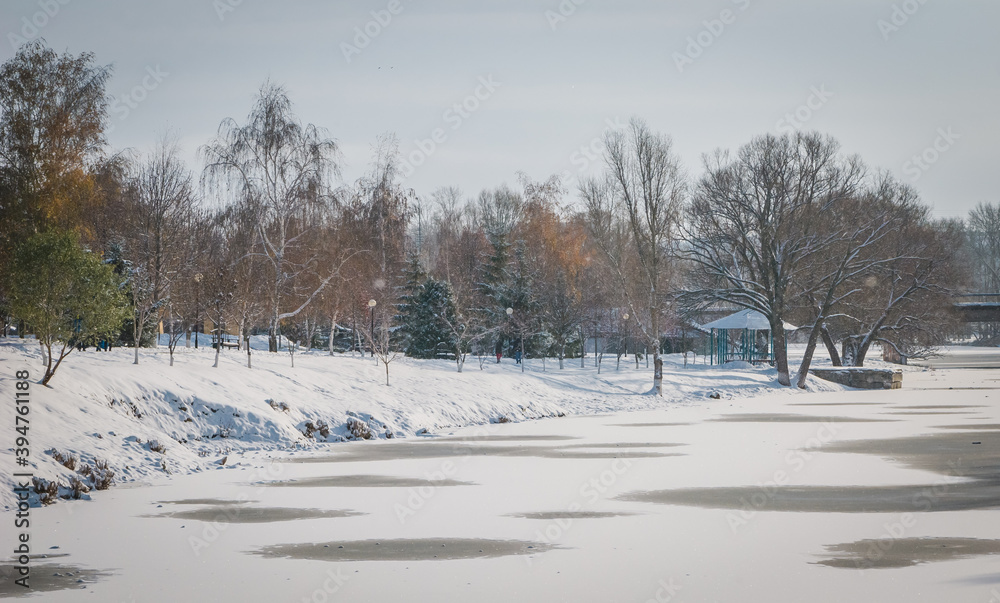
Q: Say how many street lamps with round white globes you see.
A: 4